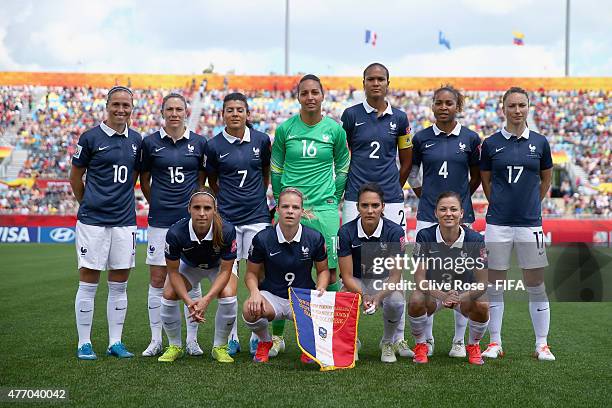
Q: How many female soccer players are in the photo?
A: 11